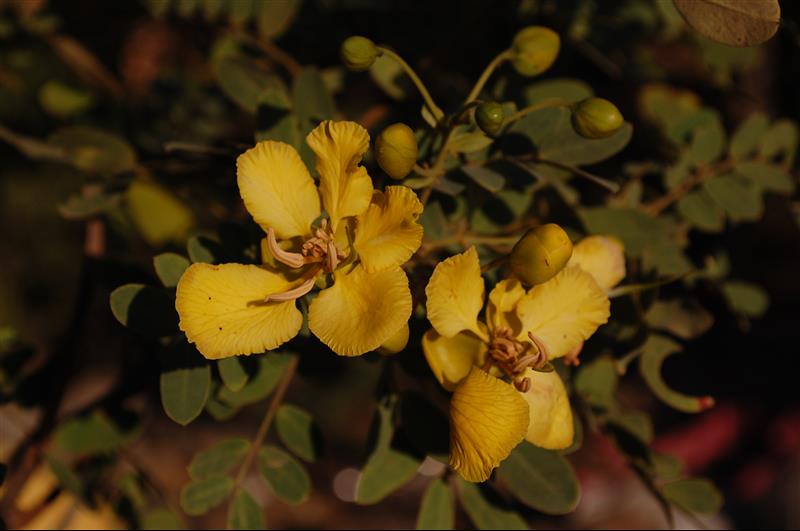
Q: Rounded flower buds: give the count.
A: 6